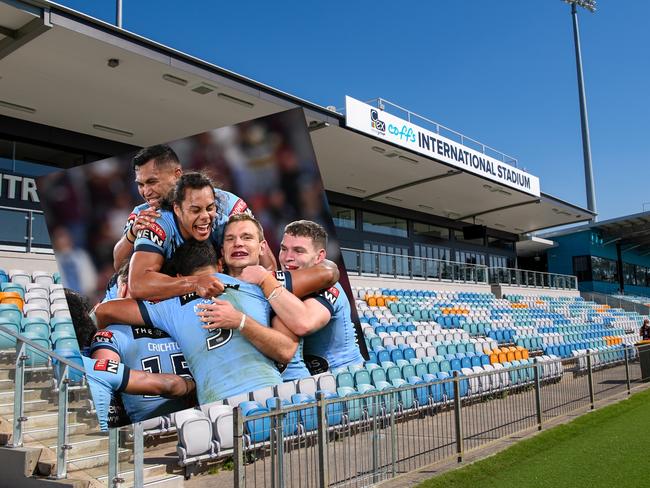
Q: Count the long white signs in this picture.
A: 1